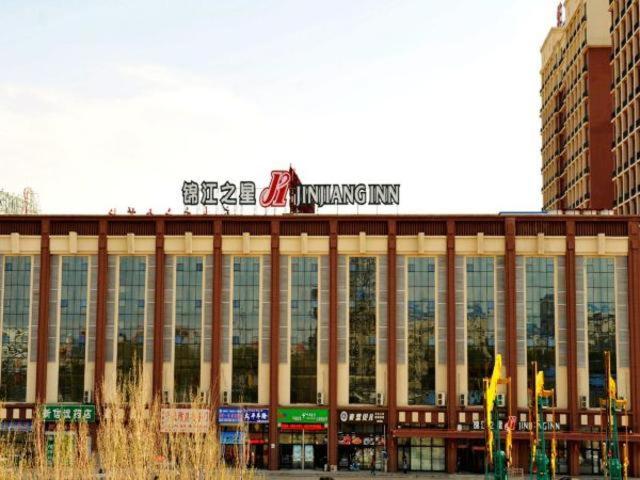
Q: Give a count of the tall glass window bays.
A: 11